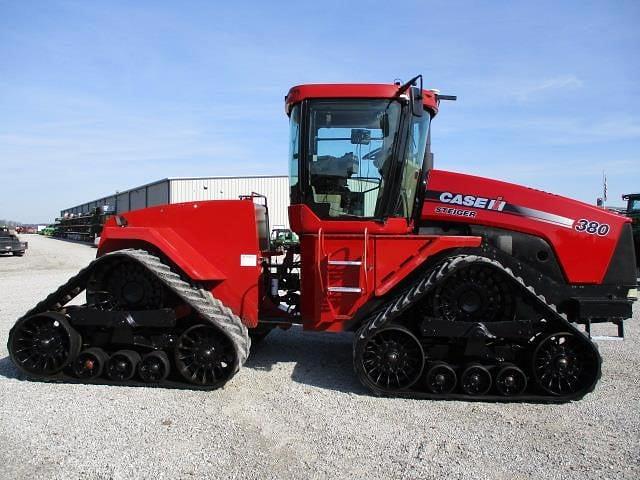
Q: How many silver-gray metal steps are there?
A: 2